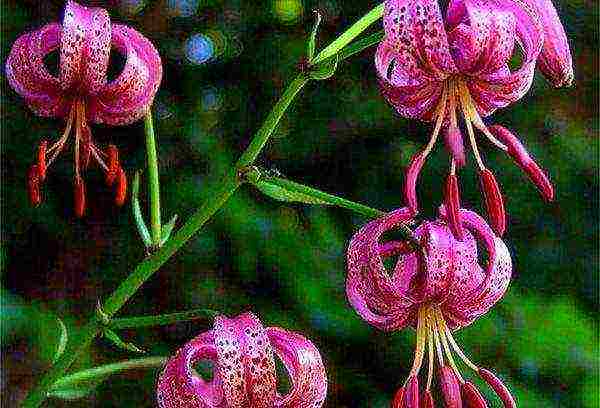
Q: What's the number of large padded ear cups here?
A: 0